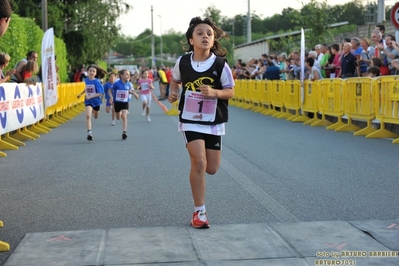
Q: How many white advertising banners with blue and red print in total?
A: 1